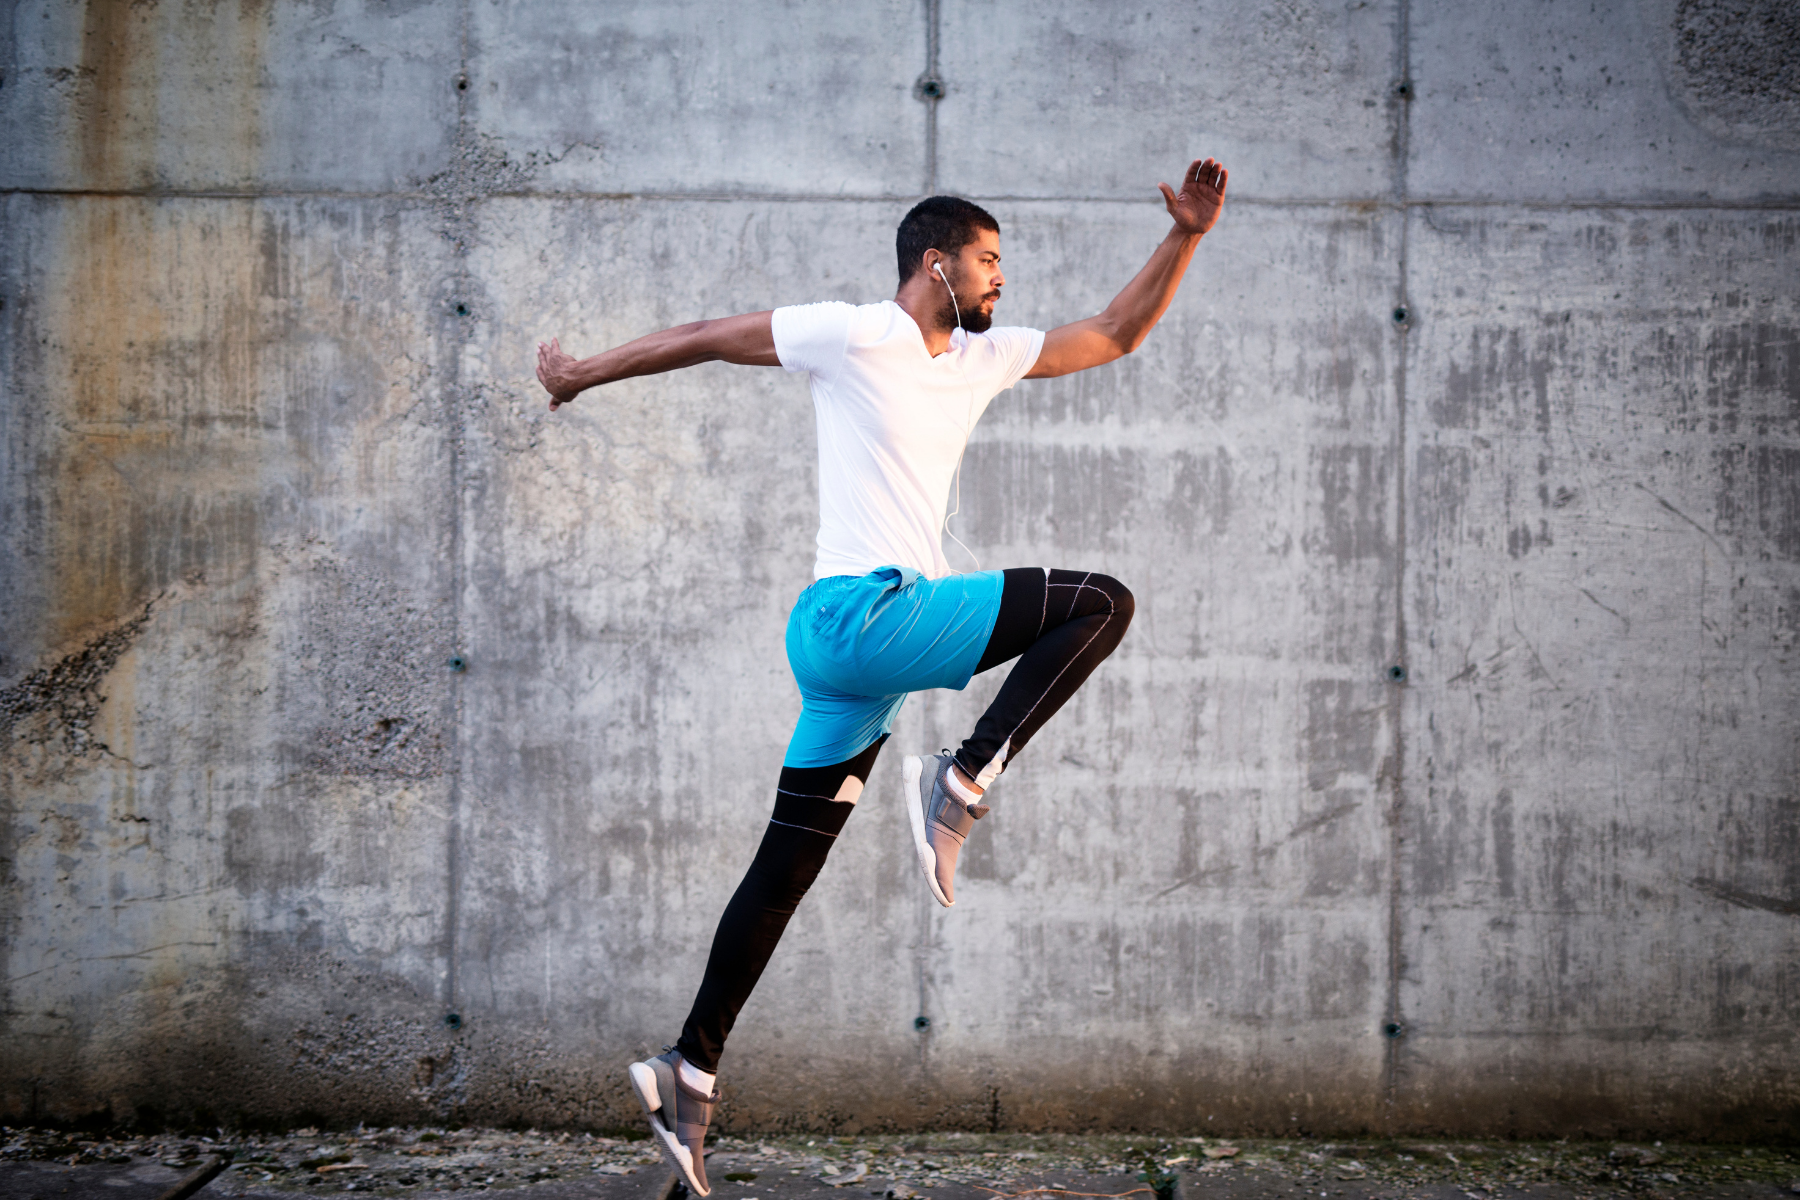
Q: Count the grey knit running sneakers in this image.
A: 2